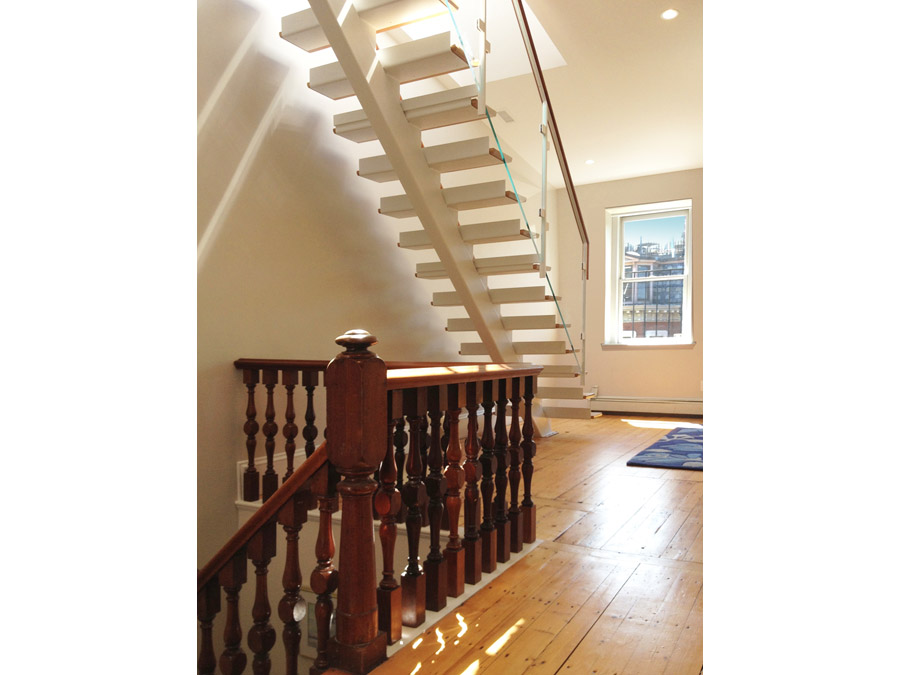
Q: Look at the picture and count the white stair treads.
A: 13